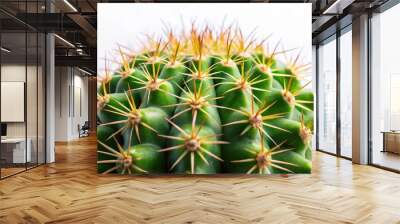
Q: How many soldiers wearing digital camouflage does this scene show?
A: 0